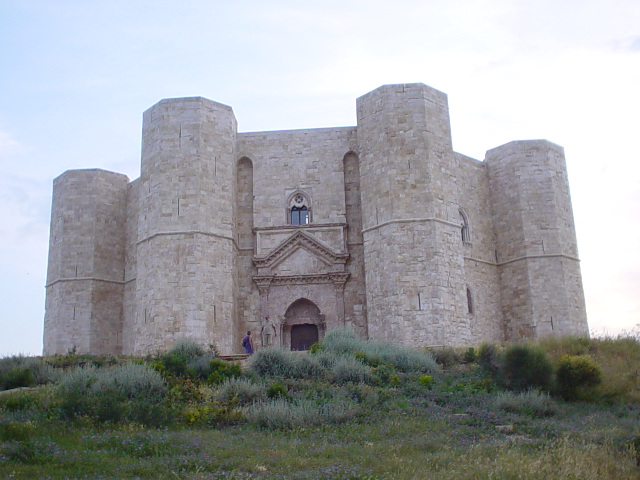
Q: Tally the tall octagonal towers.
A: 4